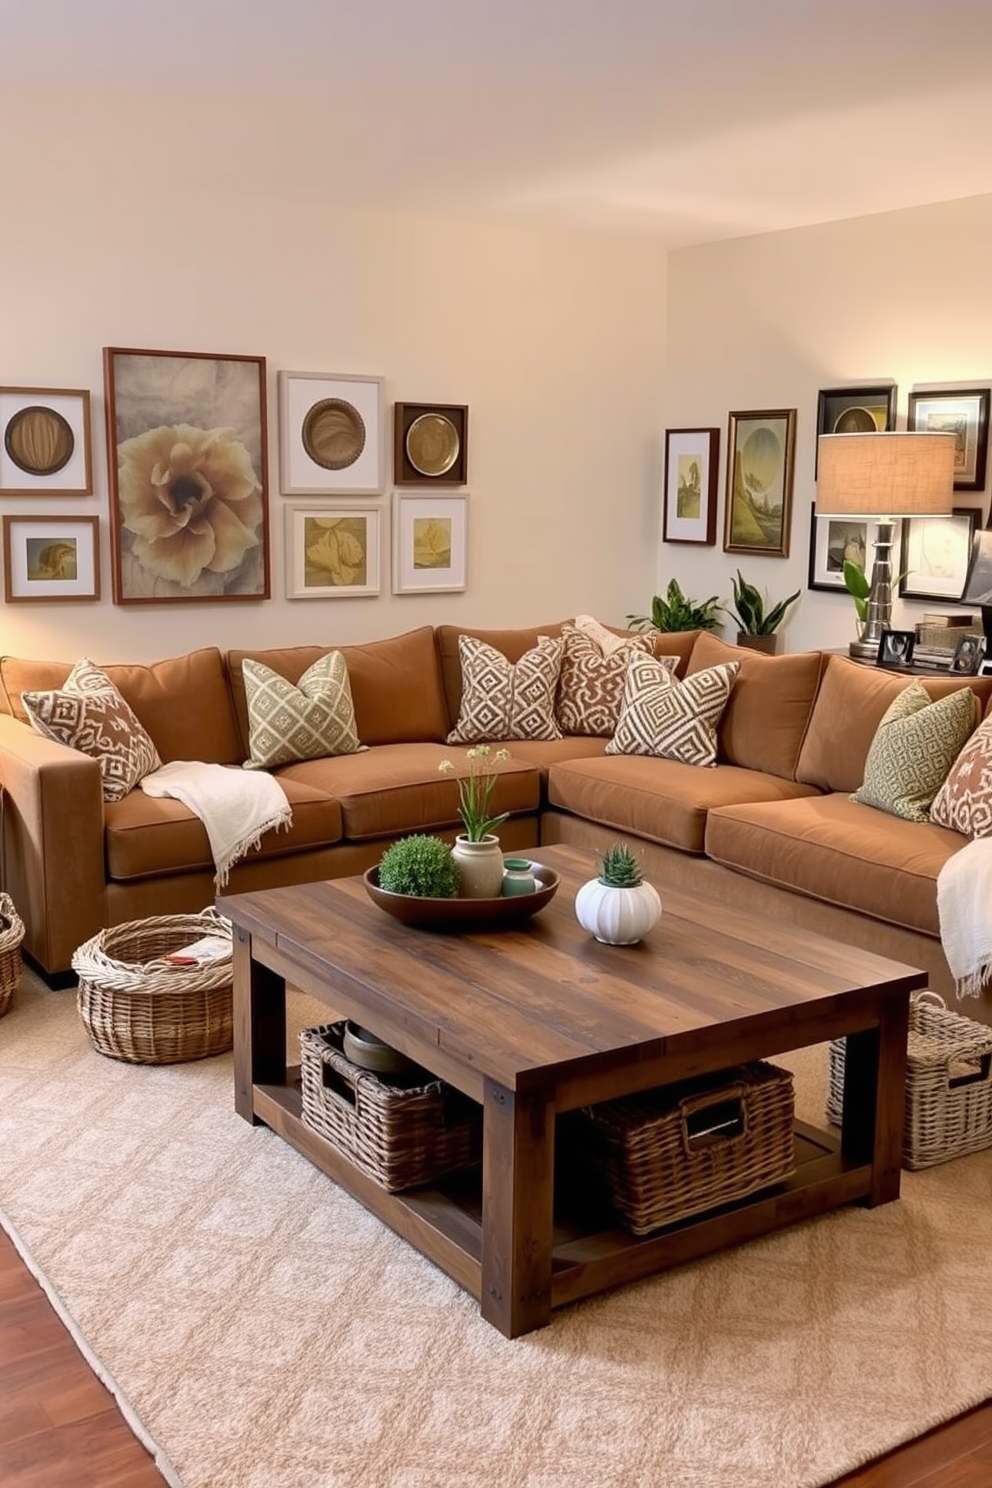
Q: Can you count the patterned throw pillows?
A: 7